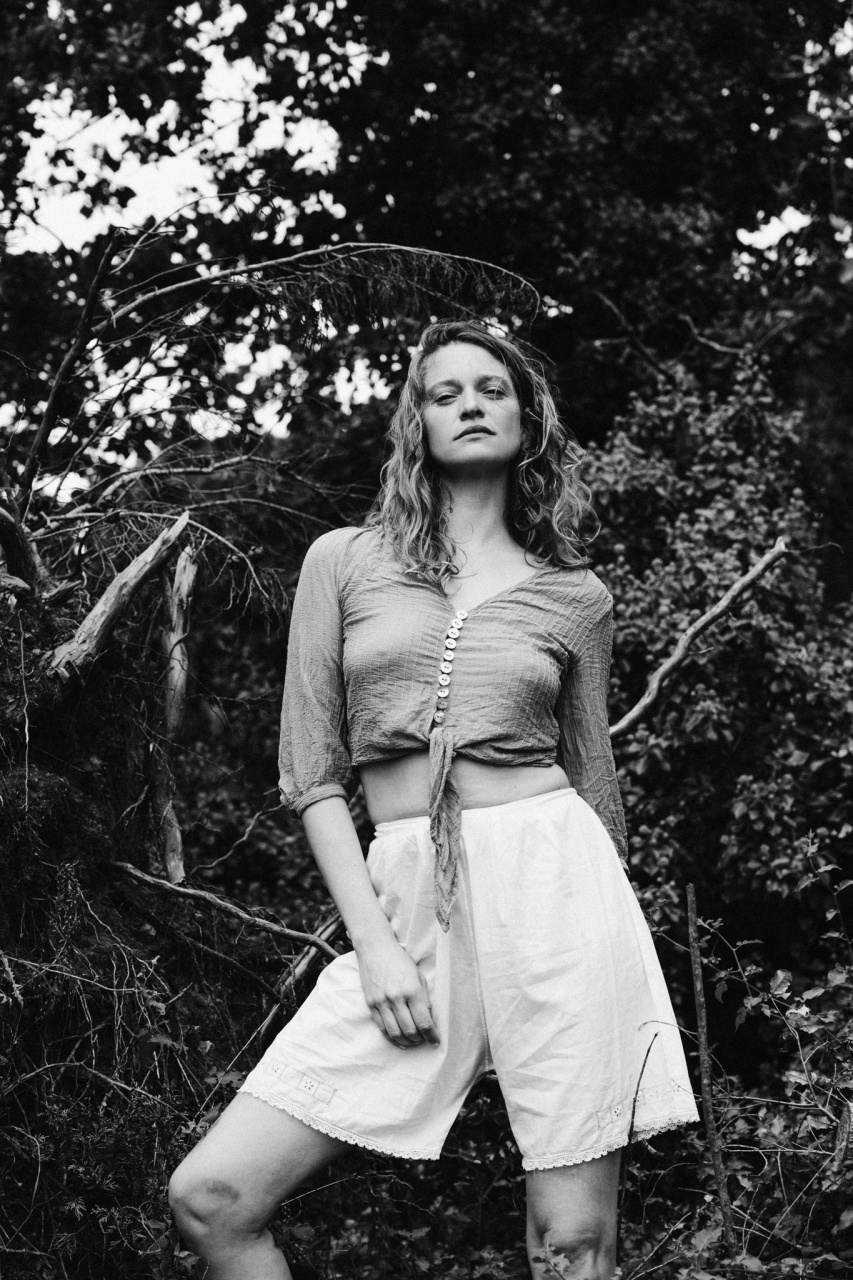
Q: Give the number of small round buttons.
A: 10